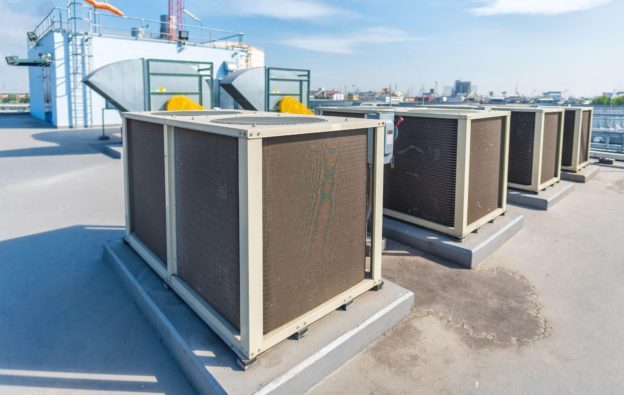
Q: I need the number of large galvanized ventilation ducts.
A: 2